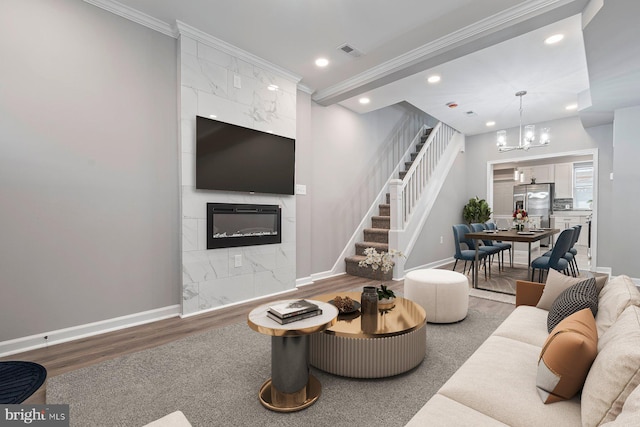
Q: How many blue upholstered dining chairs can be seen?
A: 6